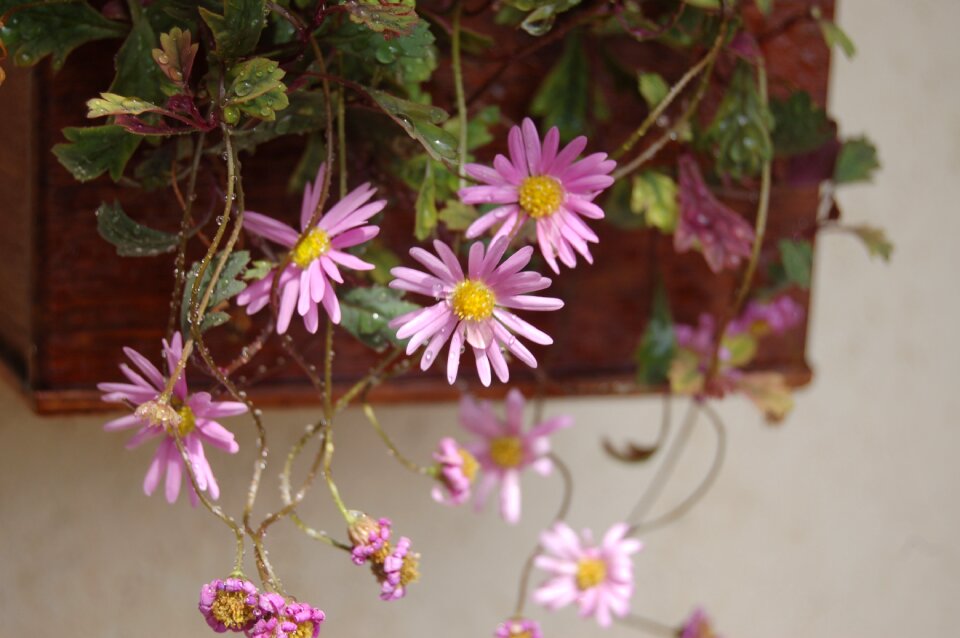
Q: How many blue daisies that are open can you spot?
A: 0